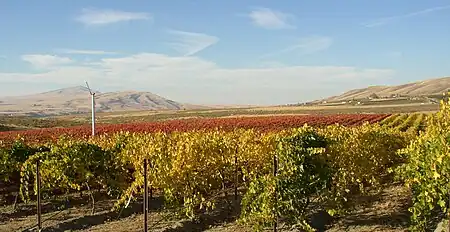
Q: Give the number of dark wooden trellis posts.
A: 4